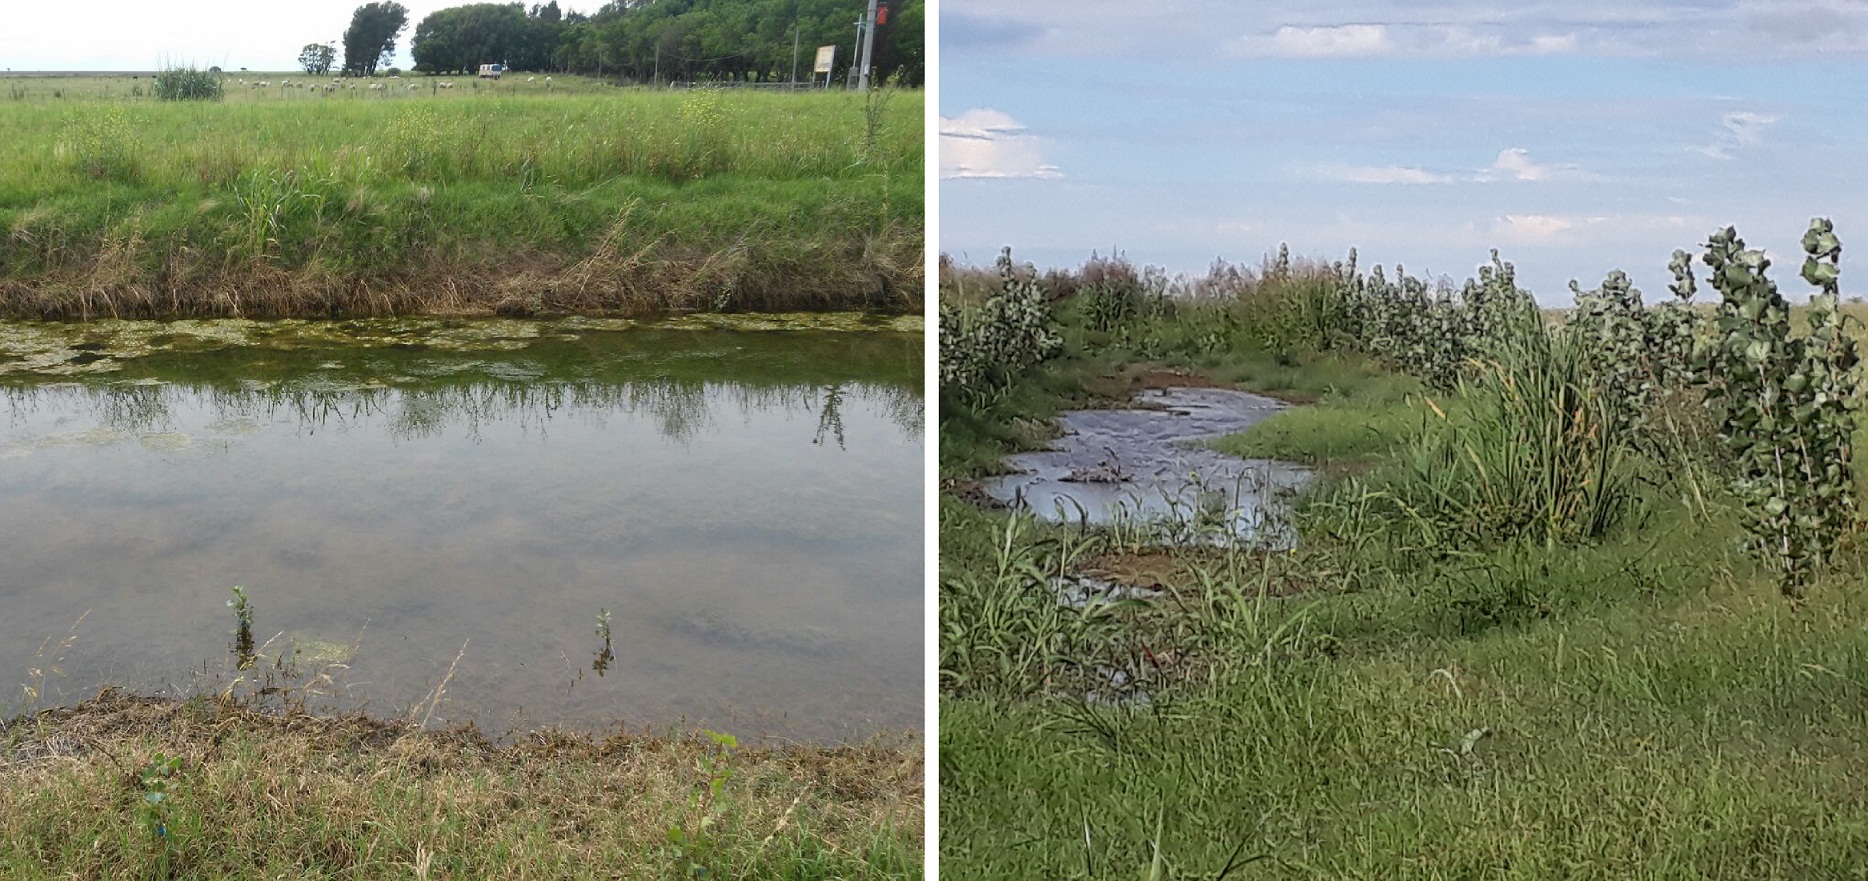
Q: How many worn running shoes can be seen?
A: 0